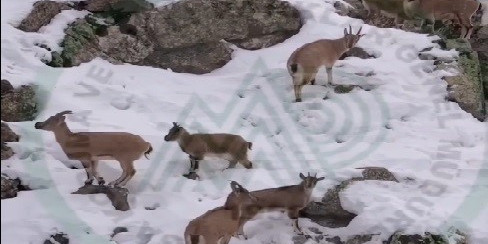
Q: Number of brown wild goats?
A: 7